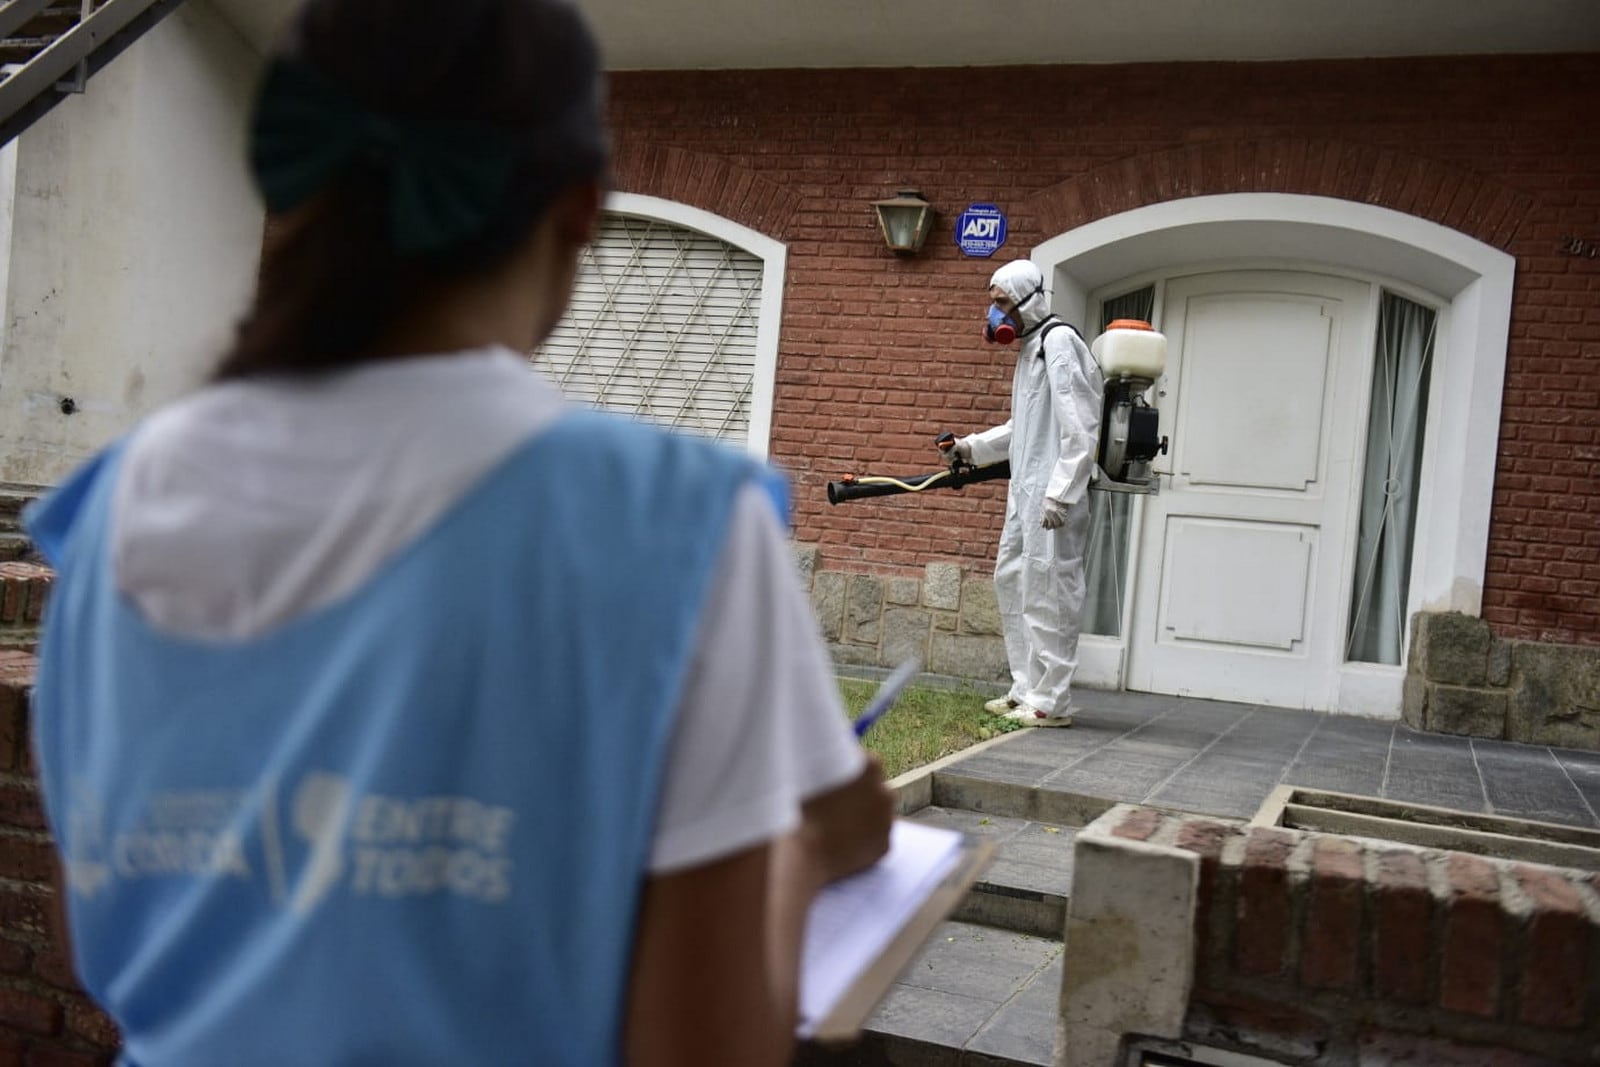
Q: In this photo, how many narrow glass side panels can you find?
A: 2